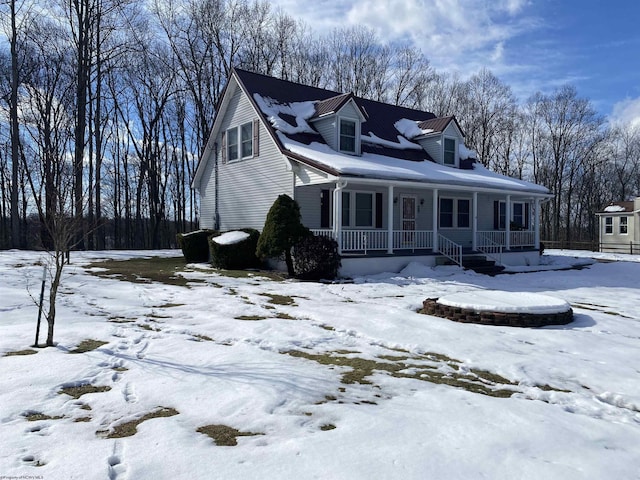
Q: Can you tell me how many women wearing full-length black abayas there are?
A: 0